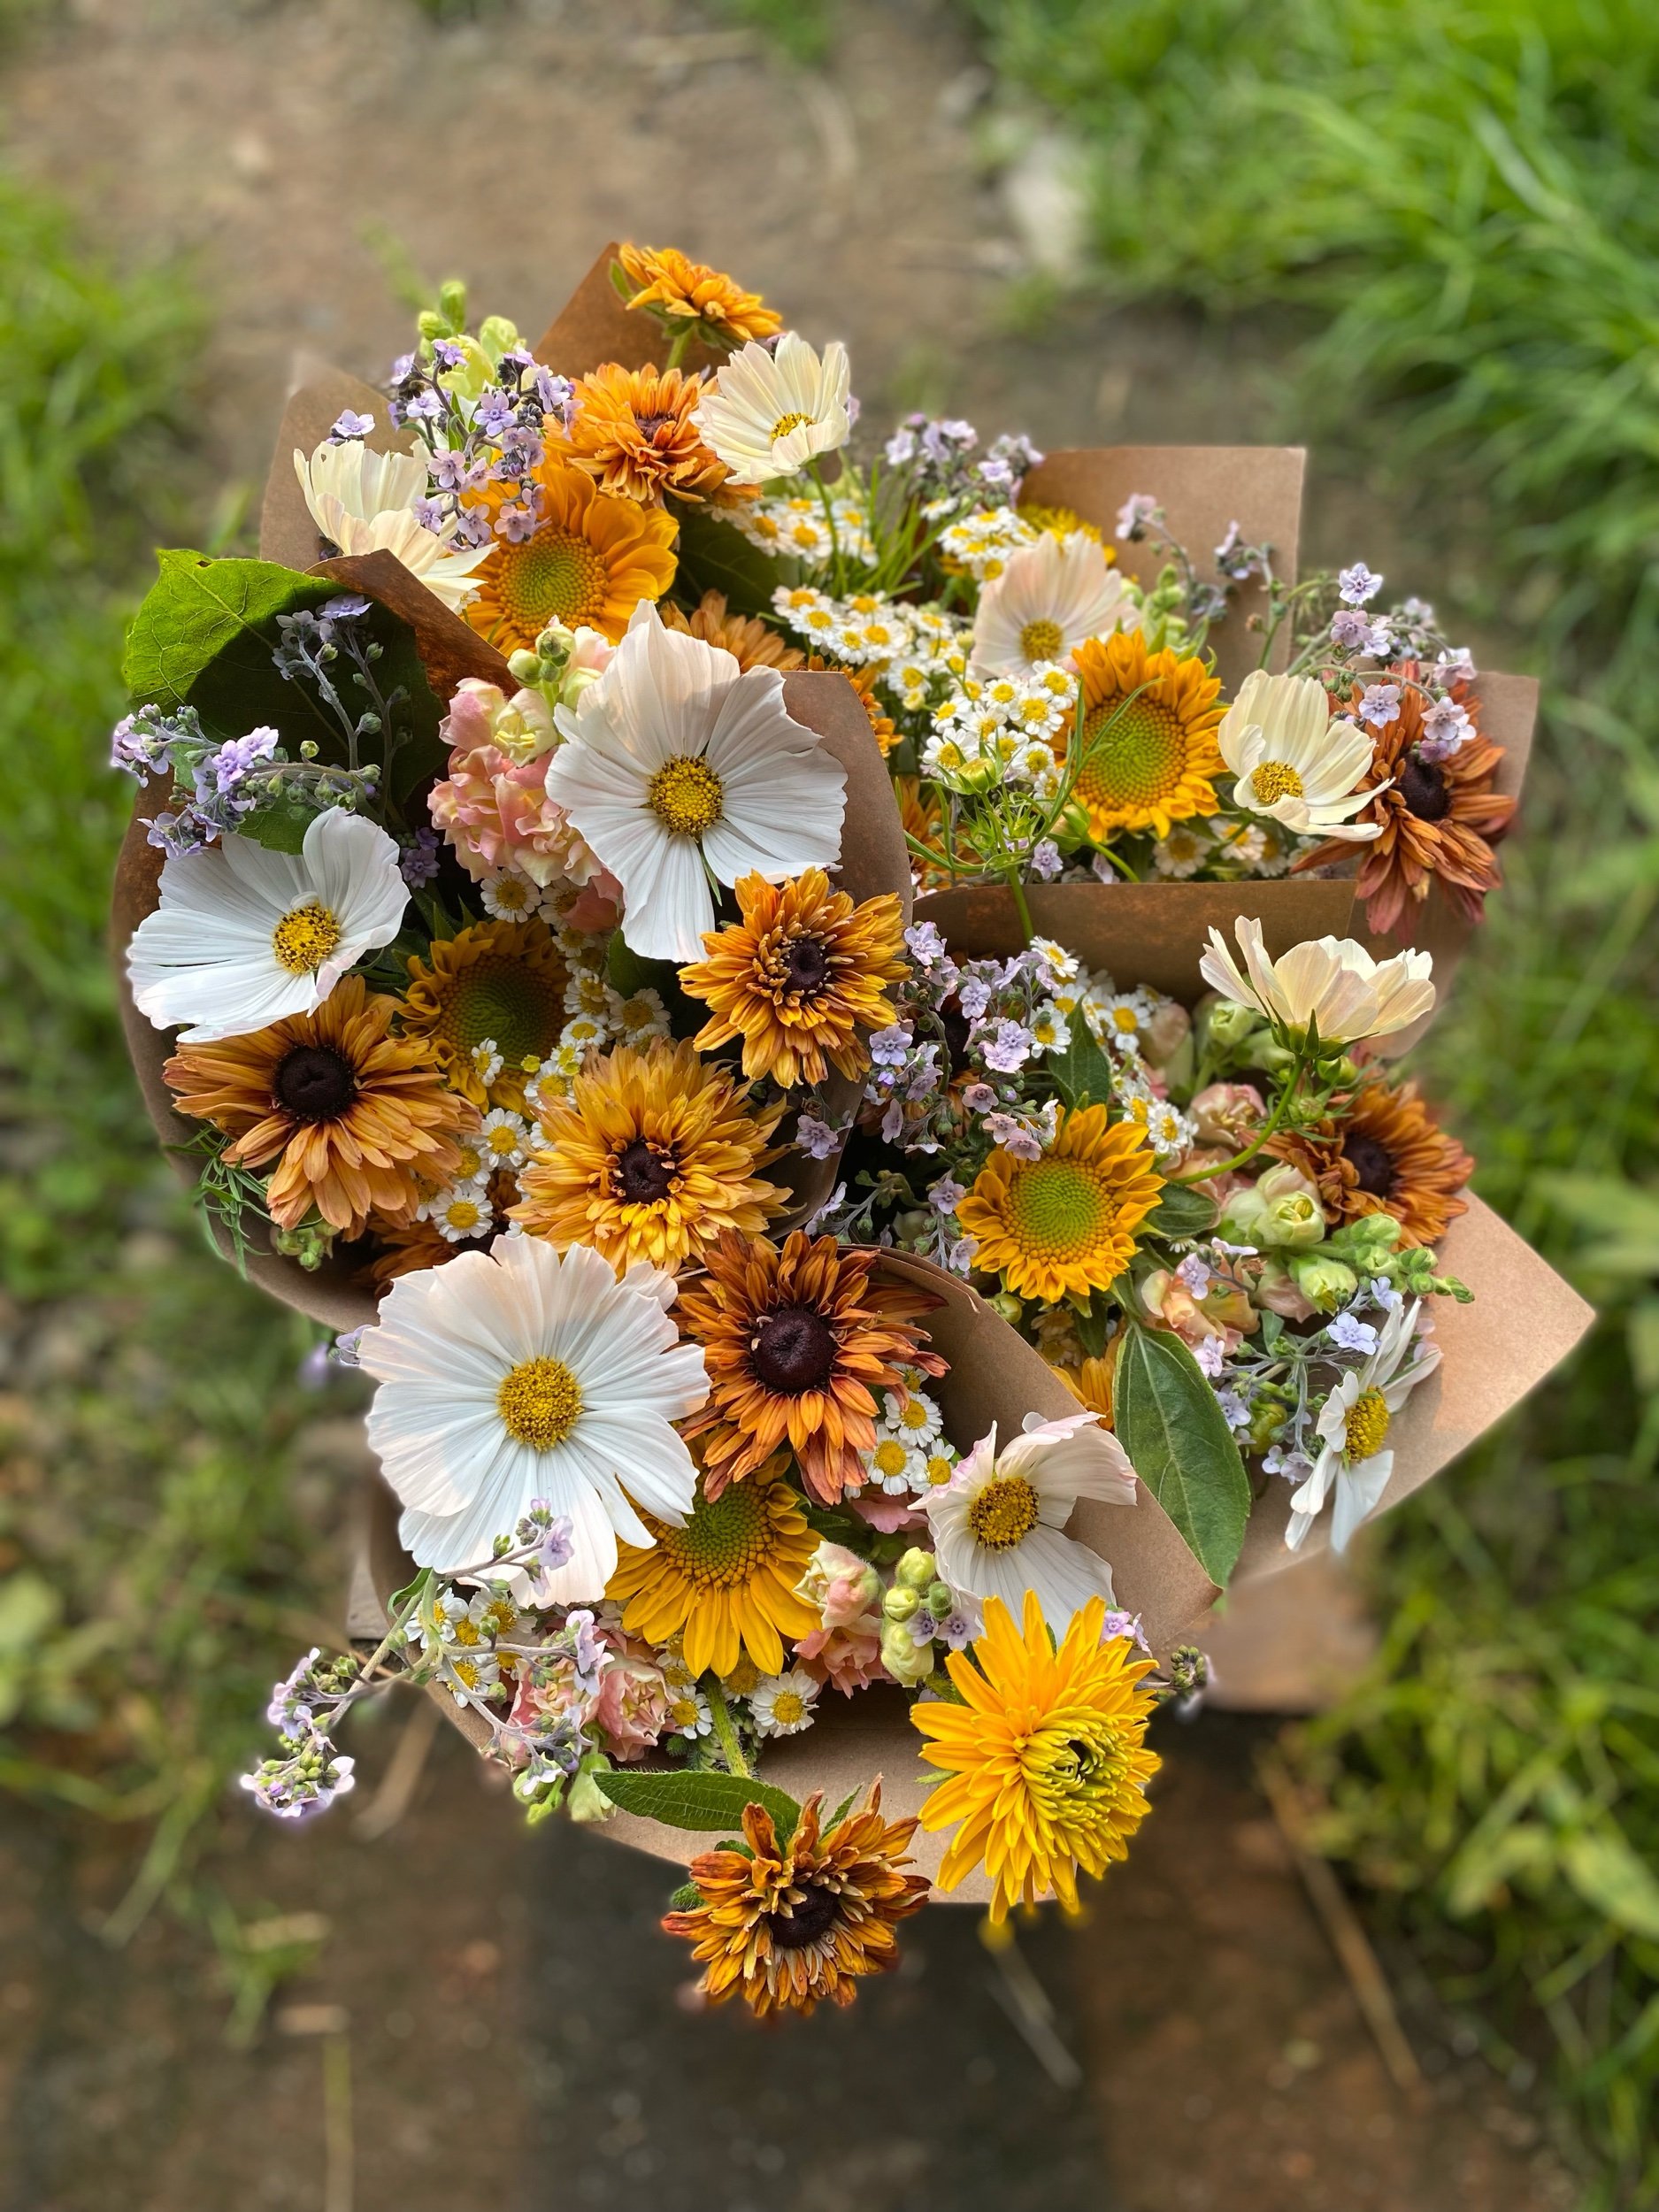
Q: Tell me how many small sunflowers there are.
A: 5